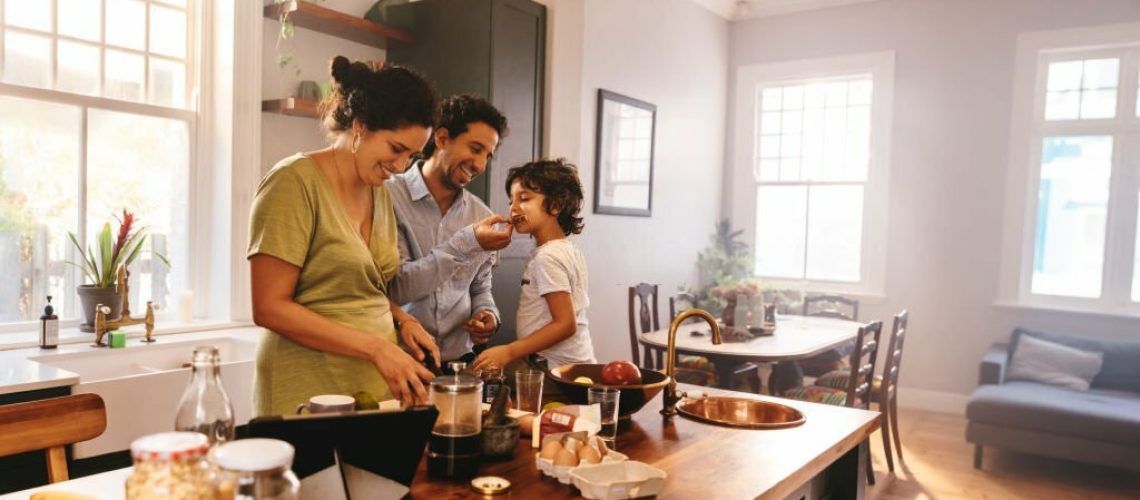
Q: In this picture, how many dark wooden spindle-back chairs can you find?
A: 5